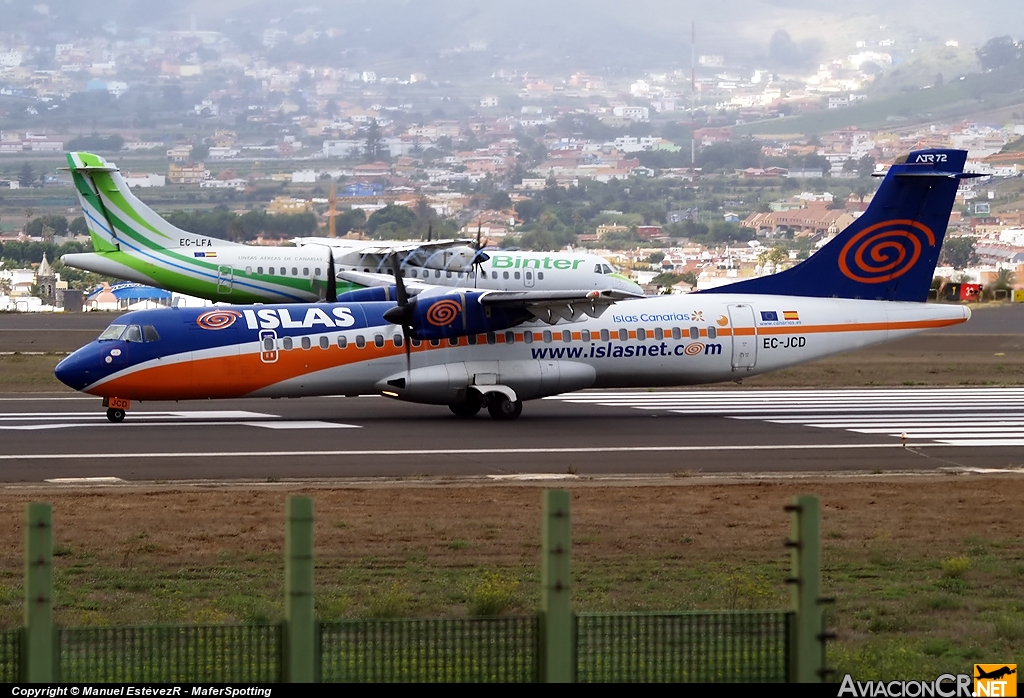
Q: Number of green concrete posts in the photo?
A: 4